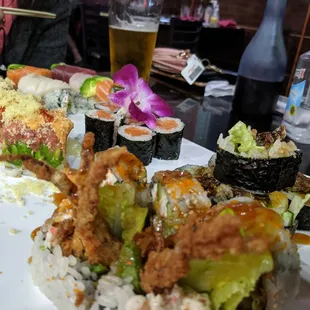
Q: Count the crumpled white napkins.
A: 1